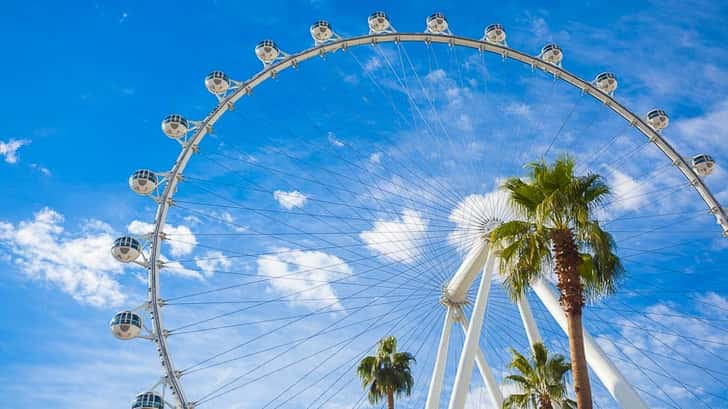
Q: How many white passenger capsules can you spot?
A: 15